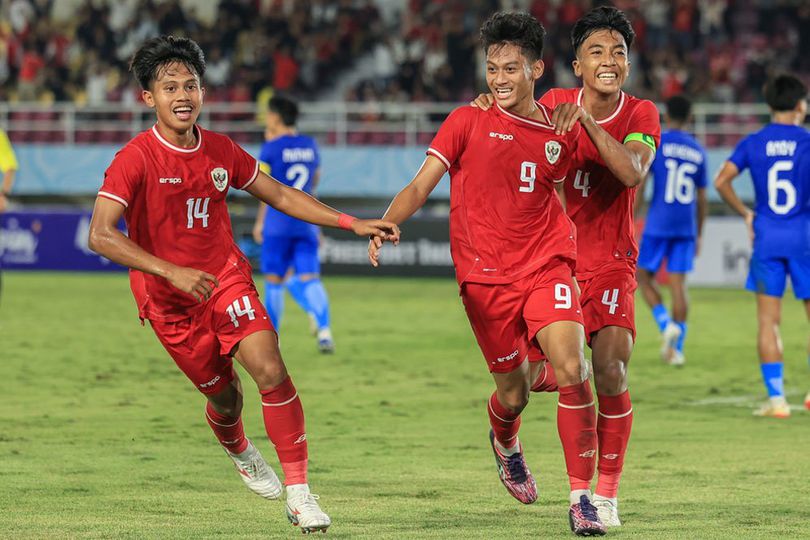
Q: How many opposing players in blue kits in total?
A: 3